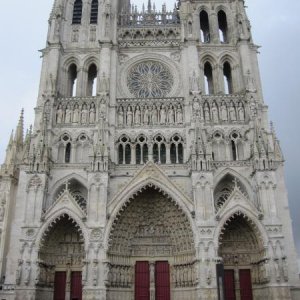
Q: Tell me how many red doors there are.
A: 6